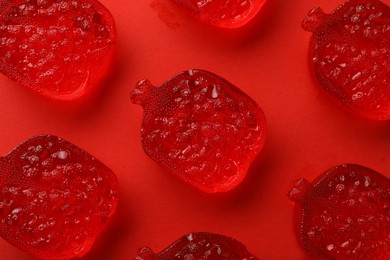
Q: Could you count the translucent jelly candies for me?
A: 7